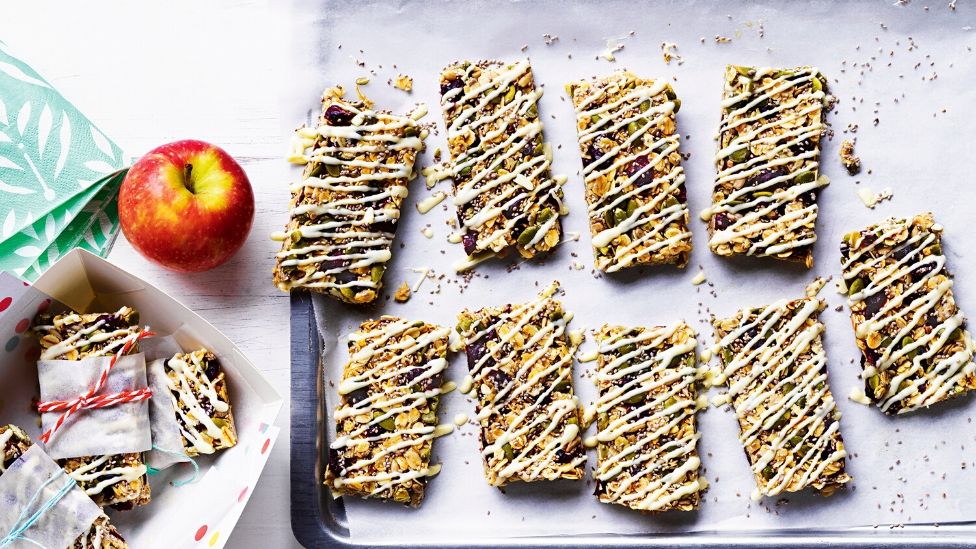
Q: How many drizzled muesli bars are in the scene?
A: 12